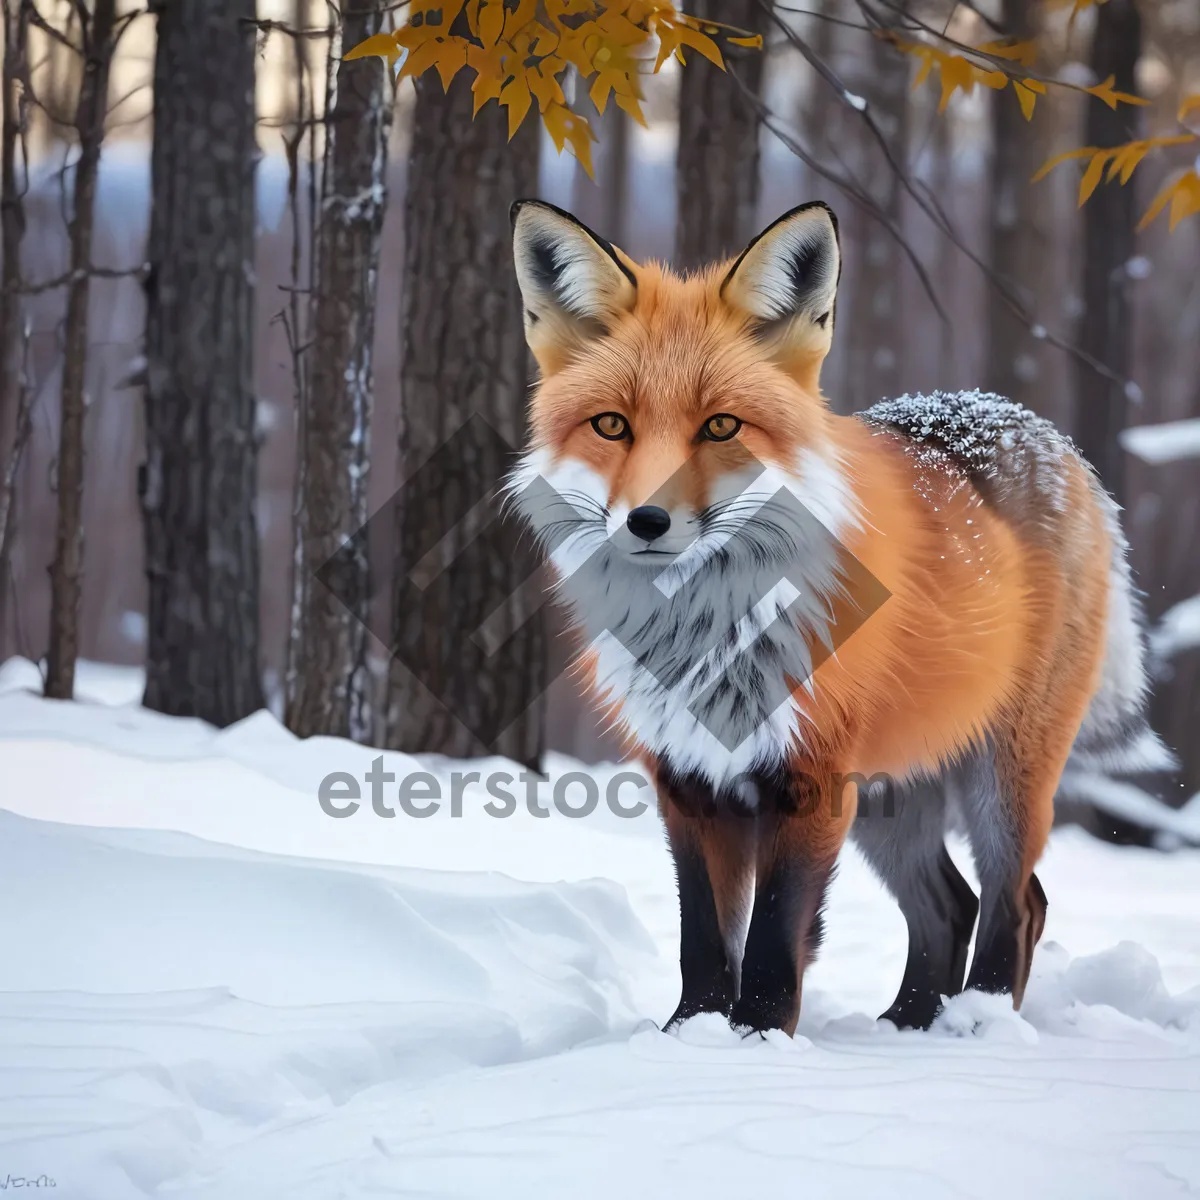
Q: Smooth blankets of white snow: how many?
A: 1